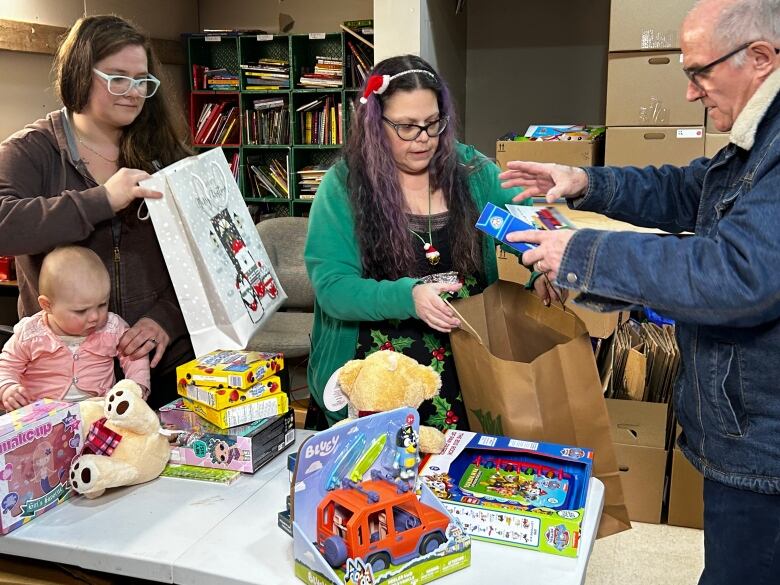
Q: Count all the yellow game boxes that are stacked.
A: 3